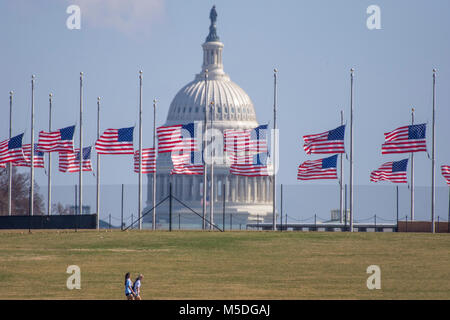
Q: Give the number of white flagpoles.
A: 14